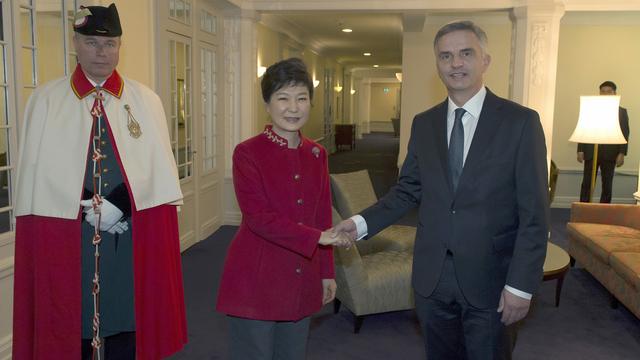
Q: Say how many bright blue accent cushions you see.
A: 0